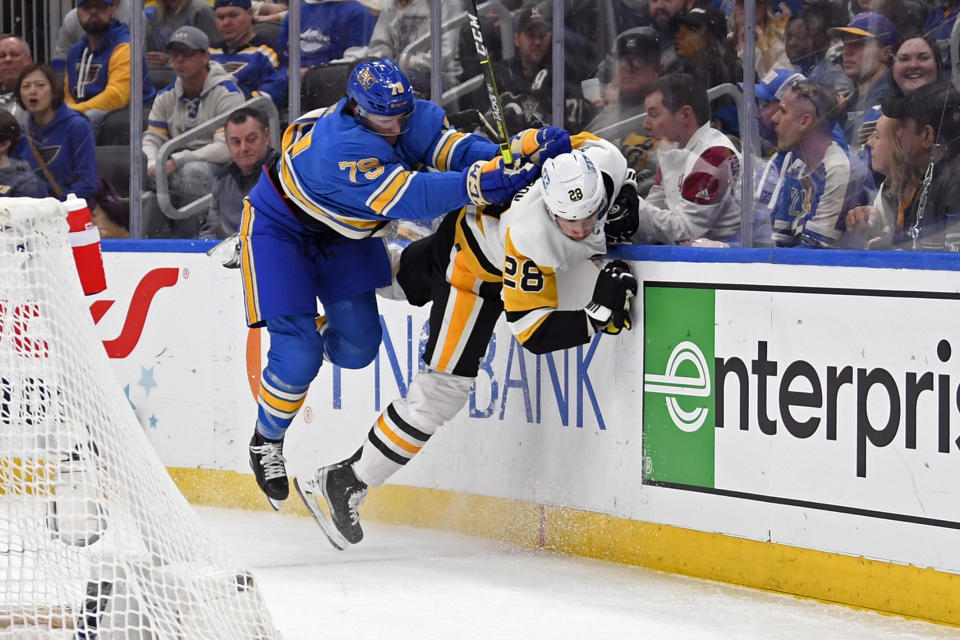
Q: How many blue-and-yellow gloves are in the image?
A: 2